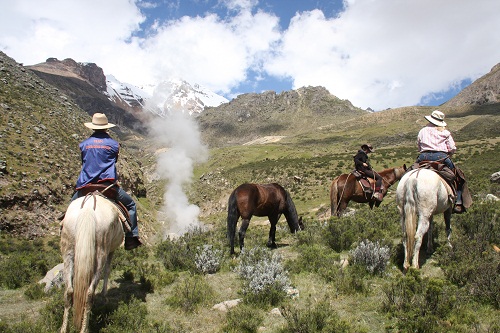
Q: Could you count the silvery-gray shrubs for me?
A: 3